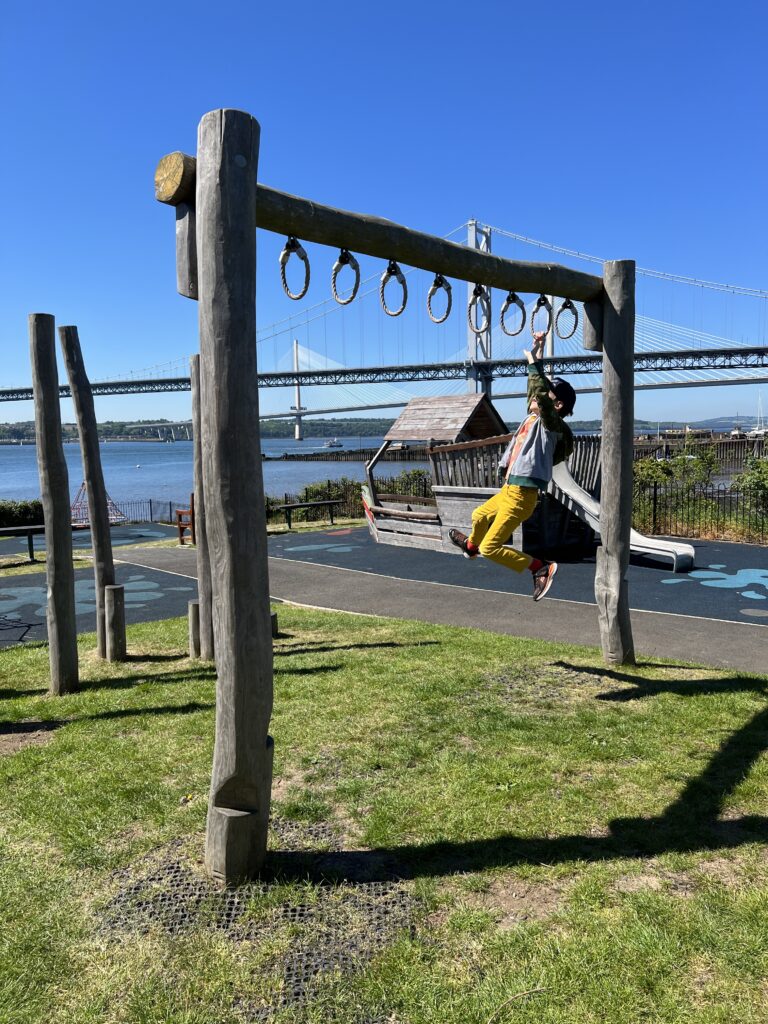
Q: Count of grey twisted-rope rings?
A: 8